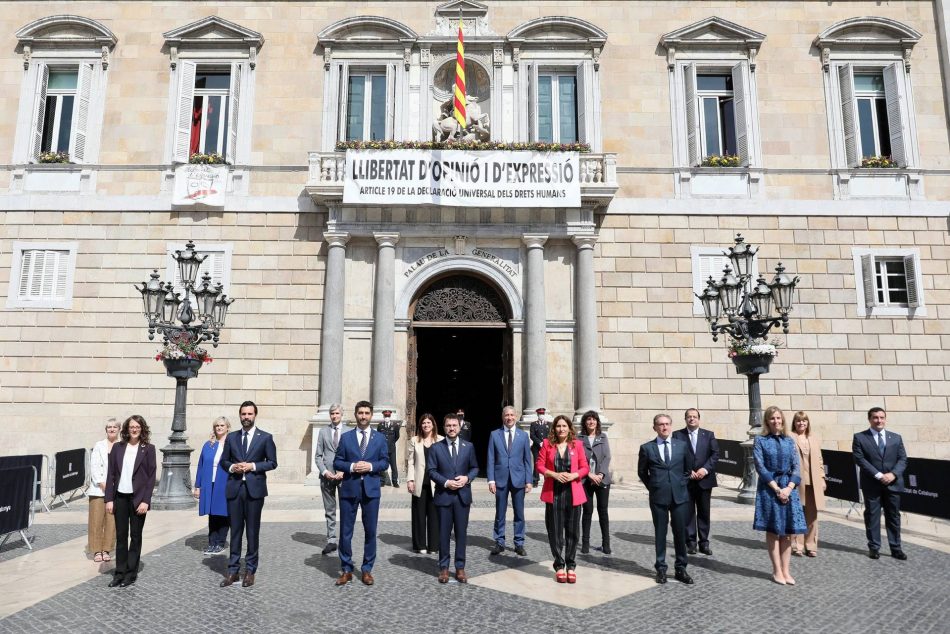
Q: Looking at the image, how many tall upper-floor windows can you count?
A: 6